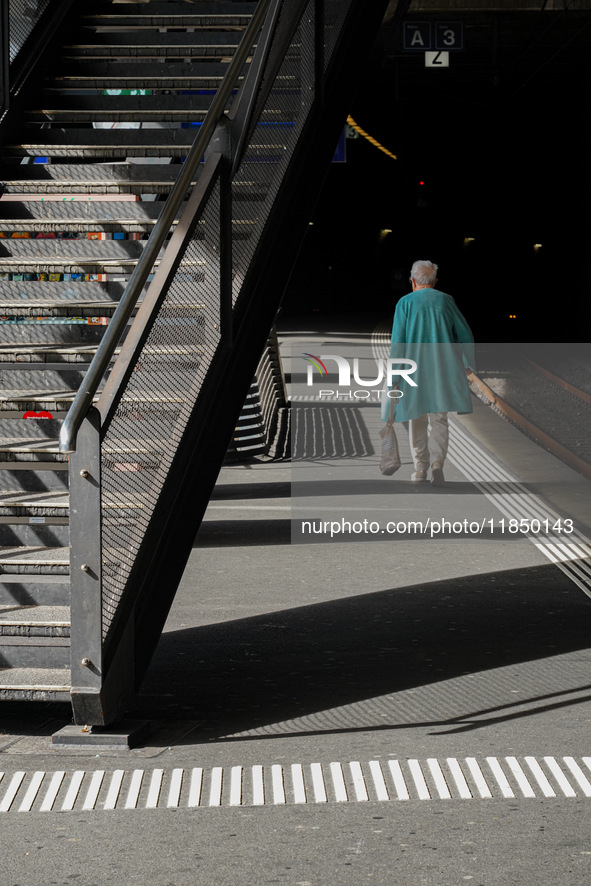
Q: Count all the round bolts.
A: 3